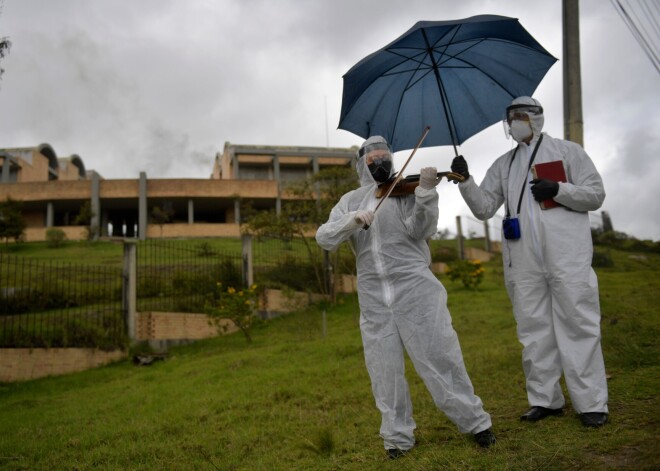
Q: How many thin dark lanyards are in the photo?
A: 1